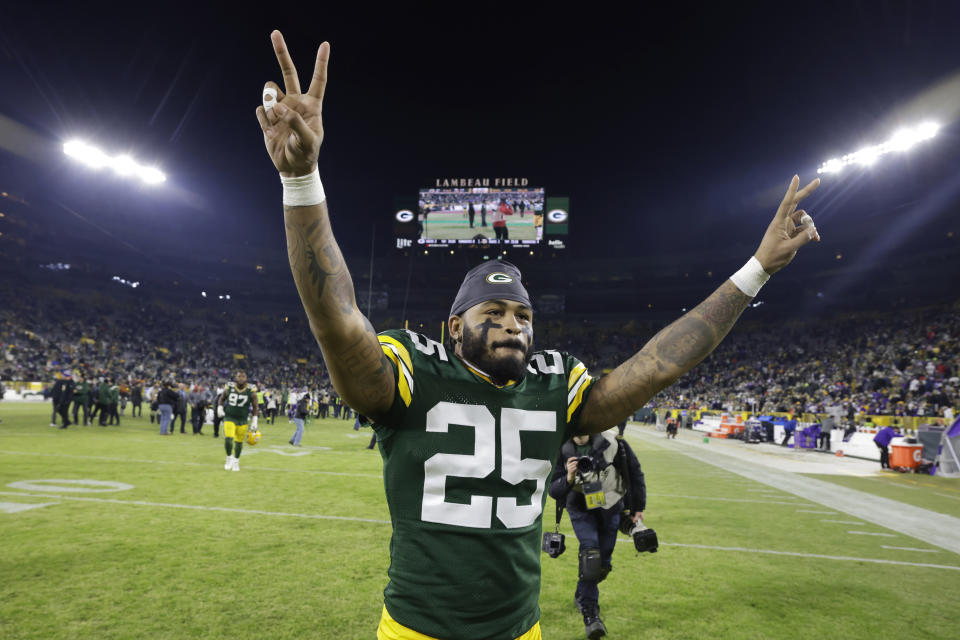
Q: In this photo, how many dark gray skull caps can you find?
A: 1